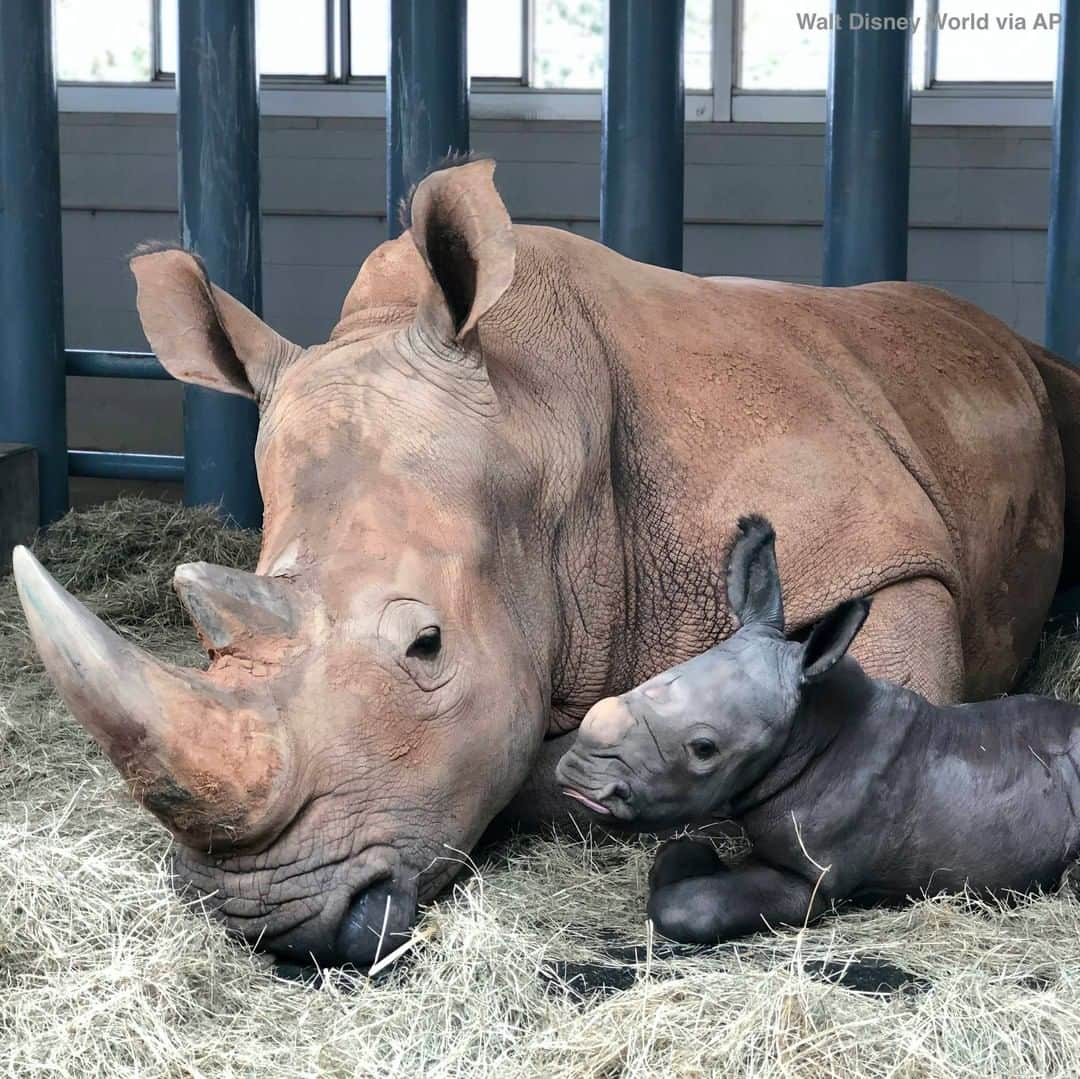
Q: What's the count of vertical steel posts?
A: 6